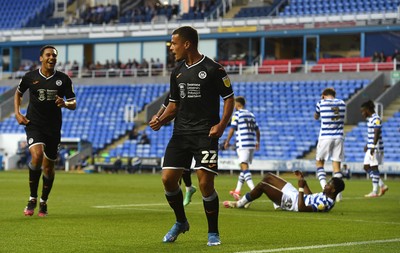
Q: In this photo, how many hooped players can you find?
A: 4